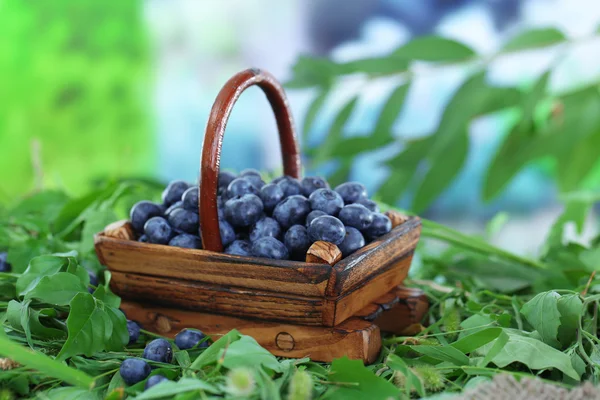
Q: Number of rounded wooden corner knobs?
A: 3